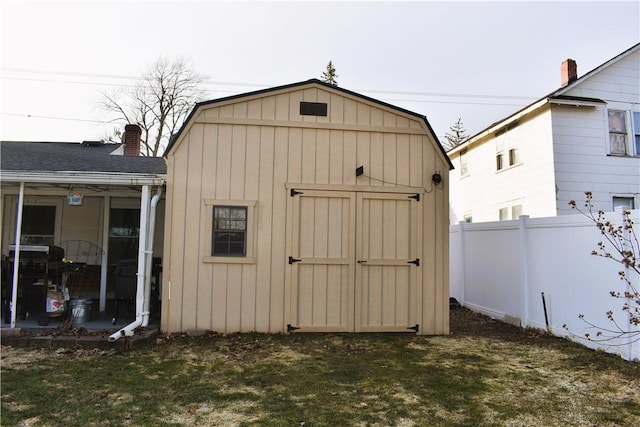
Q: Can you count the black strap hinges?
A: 6